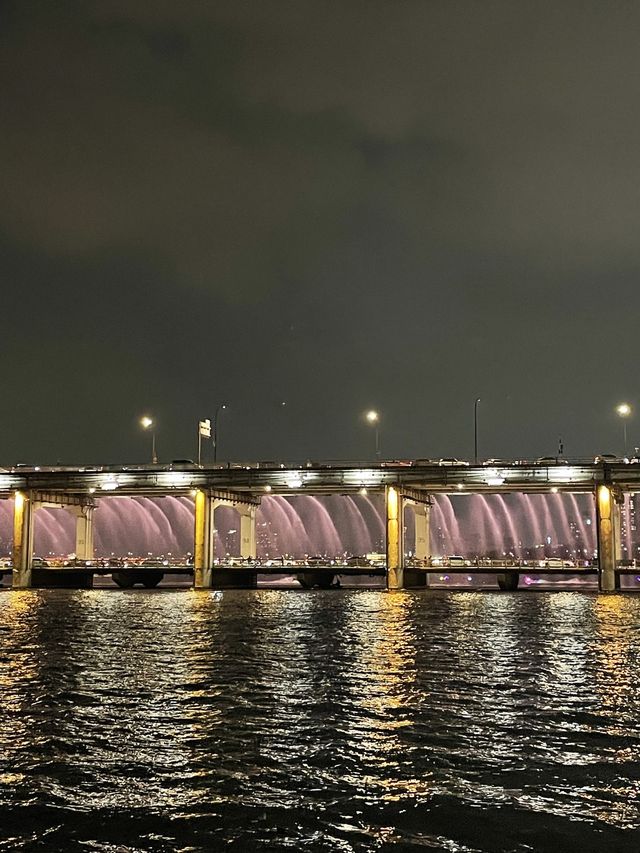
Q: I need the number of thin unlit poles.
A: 2